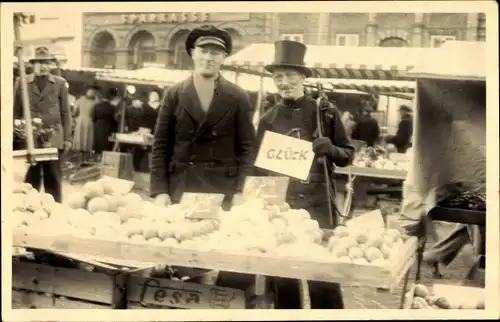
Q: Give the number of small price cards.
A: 4